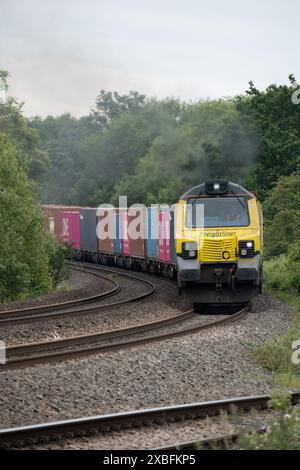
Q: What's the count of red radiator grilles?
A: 0